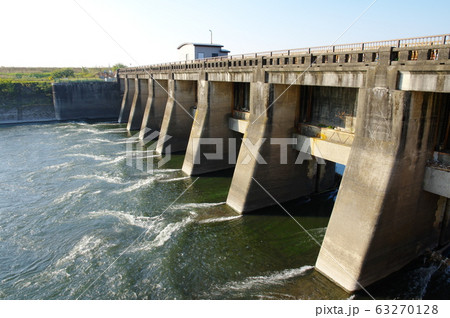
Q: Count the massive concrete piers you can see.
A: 7